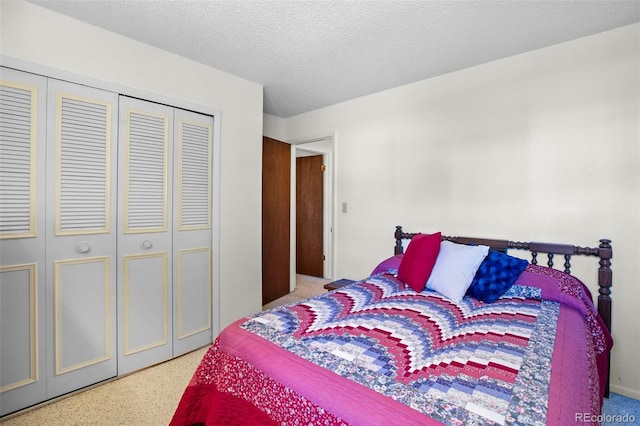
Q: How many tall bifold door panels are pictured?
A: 4